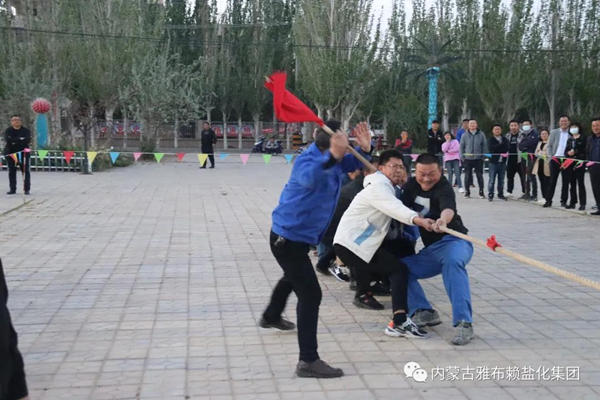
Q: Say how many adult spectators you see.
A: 14